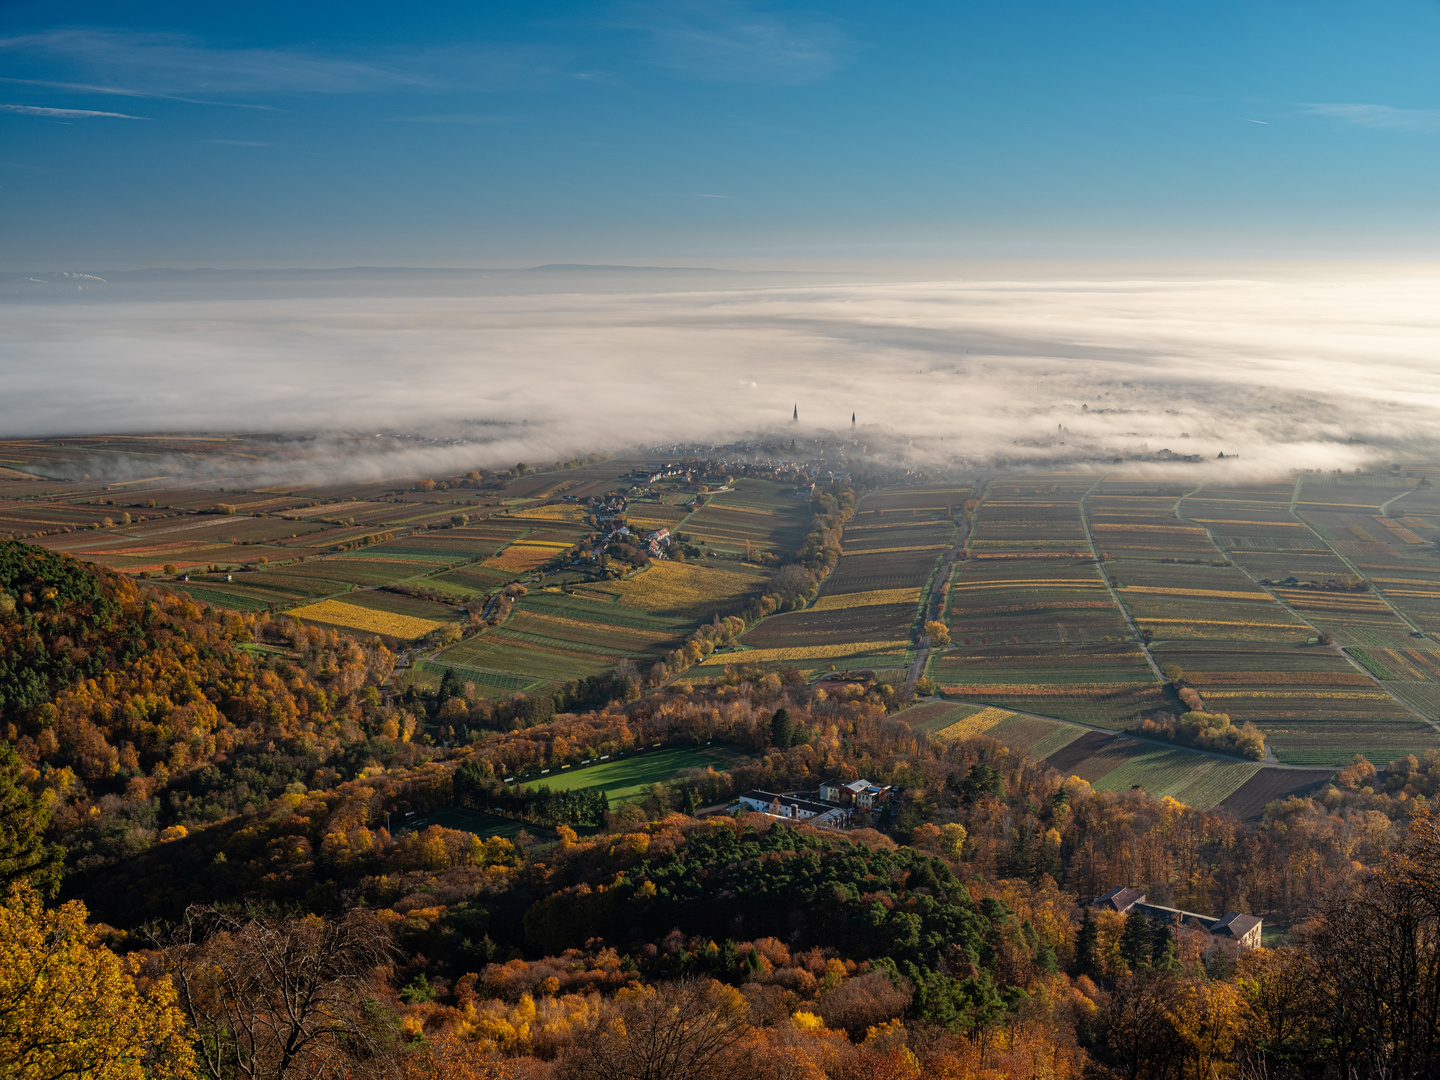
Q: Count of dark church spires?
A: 2